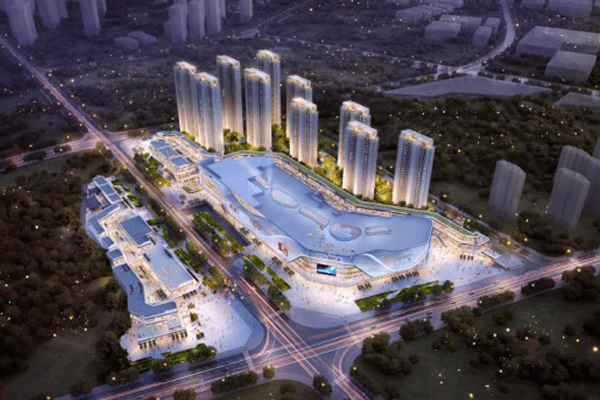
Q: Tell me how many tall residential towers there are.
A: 10